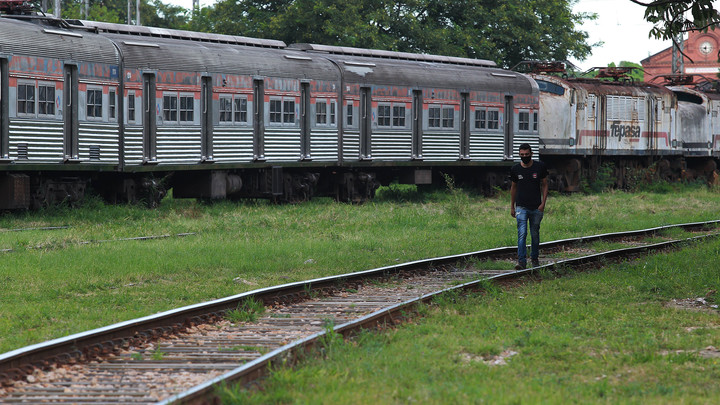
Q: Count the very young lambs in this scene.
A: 0